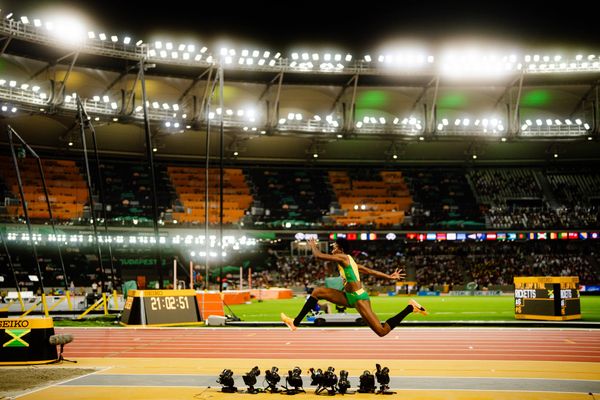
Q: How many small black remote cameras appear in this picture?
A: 9